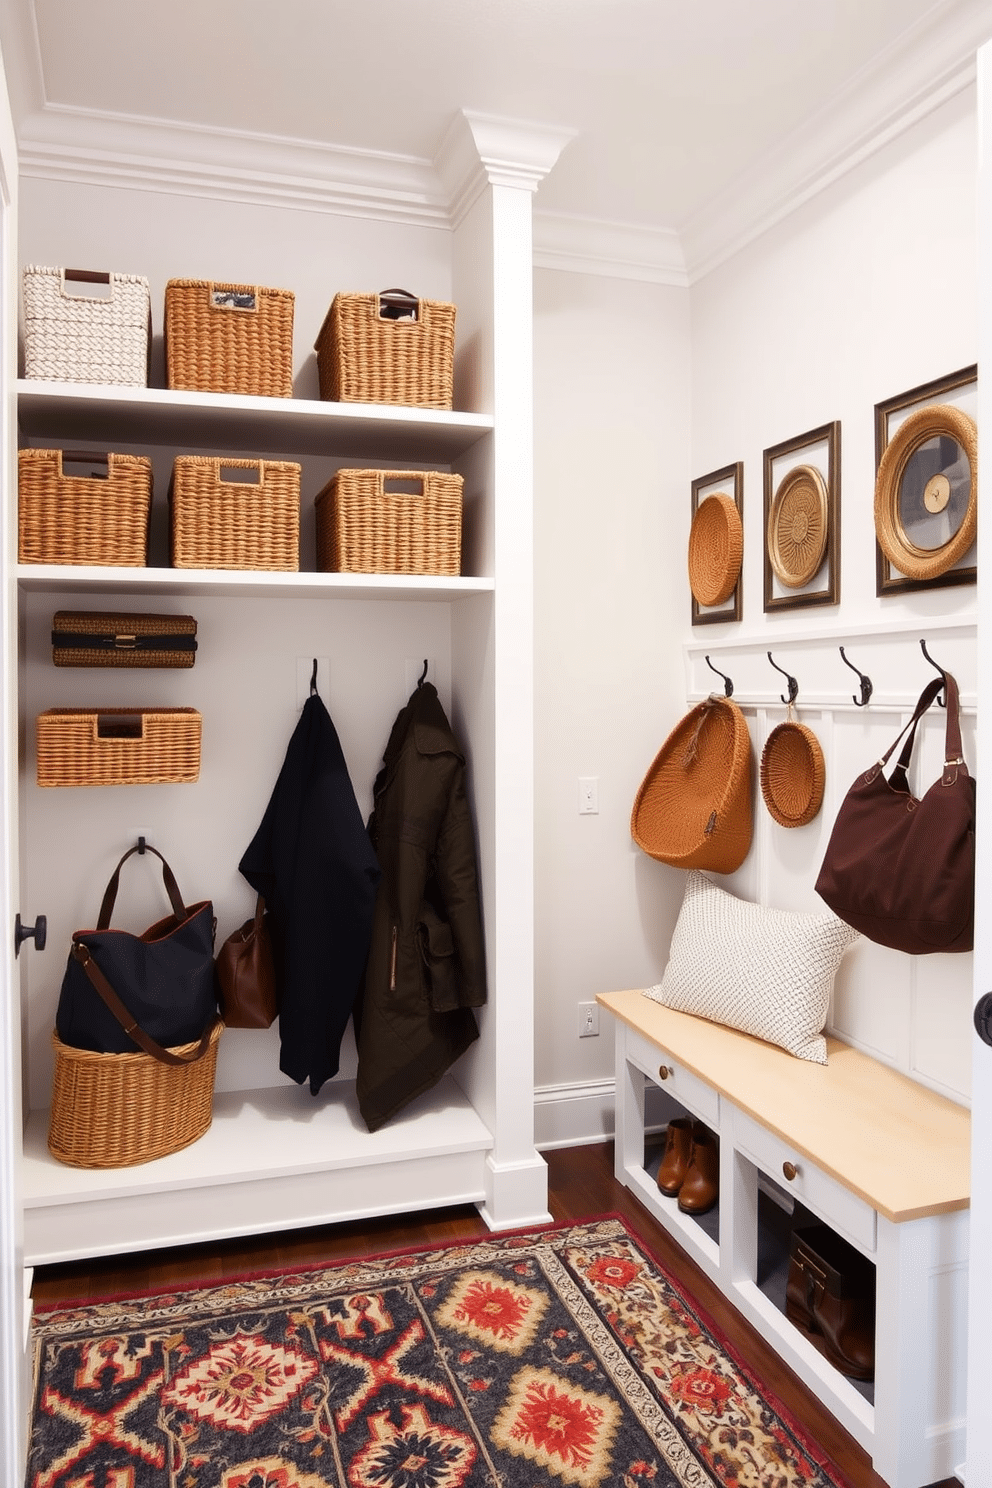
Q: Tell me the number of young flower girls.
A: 0